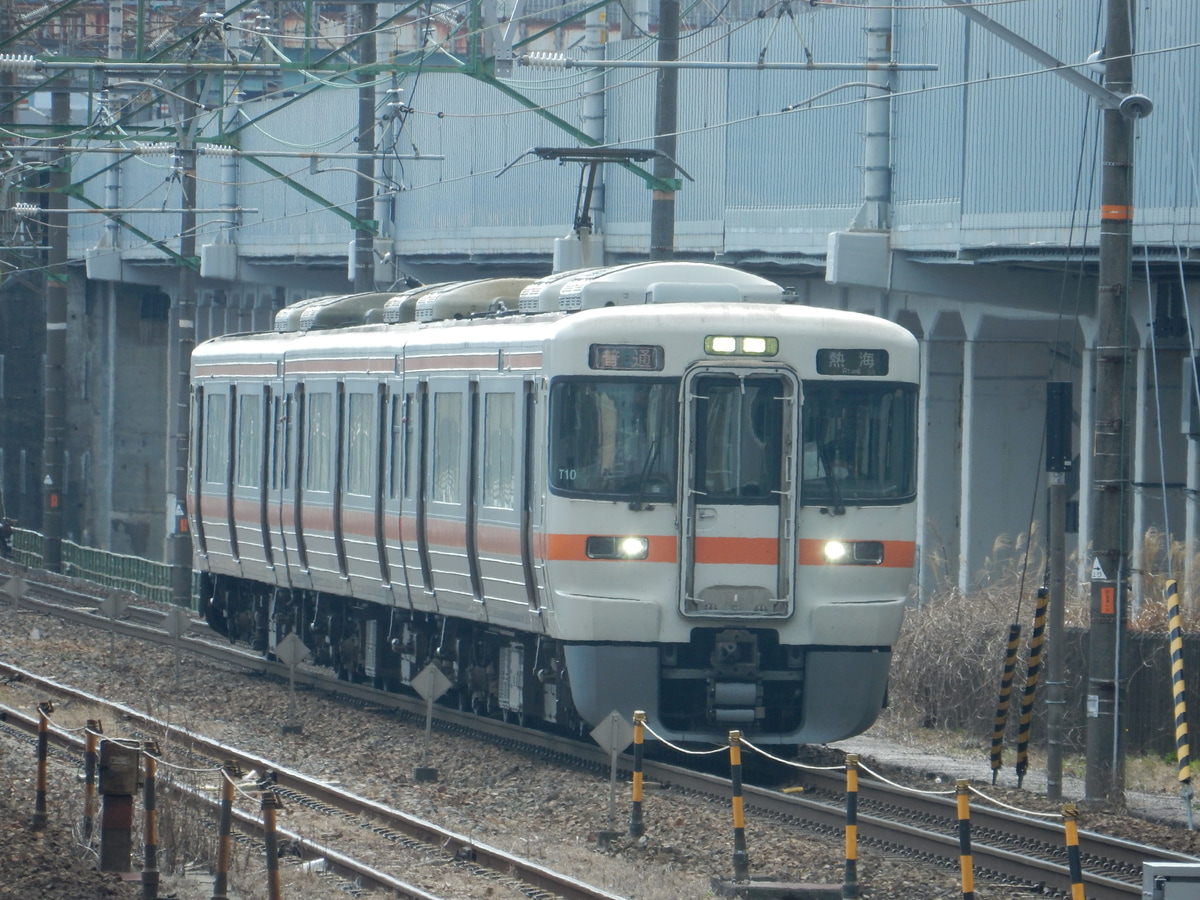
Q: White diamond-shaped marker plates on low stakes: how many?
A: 6